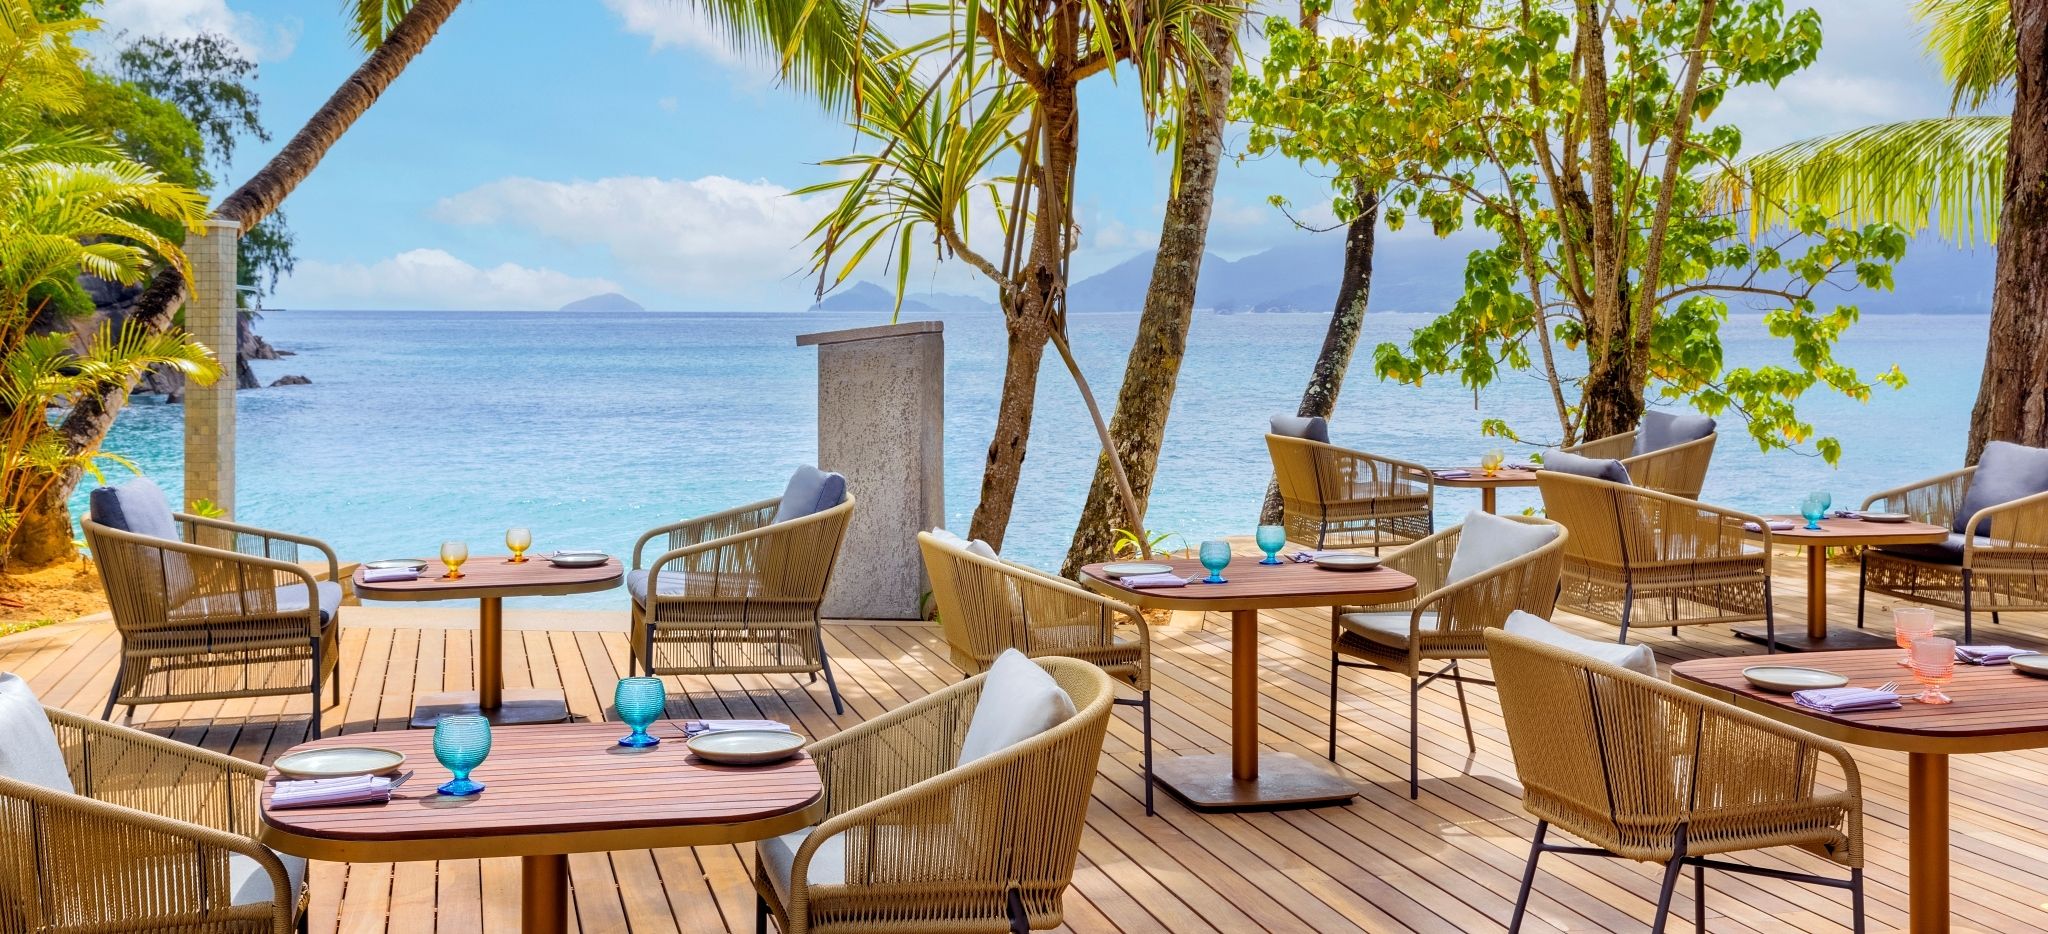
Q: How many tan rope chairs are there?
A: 11